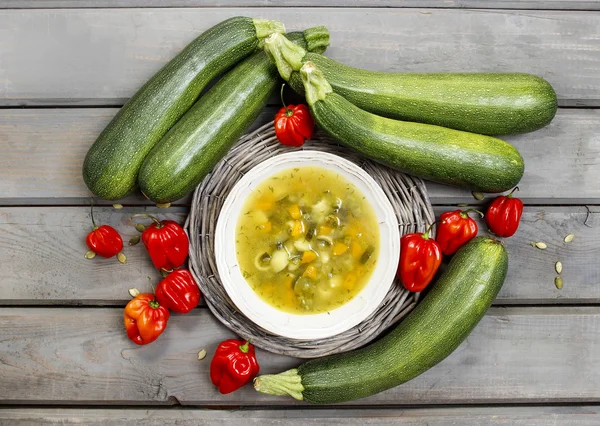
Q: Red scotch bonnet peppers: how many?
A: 9